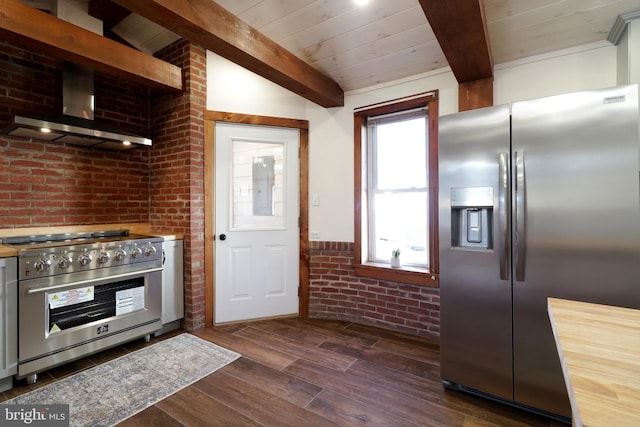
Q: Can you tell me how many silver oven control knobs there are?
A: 7